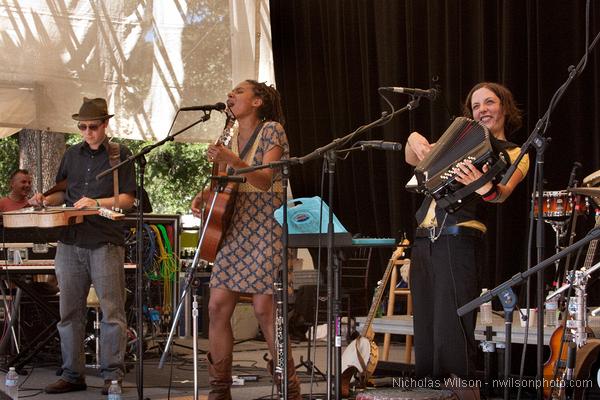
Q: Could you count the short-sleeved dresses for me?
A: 1